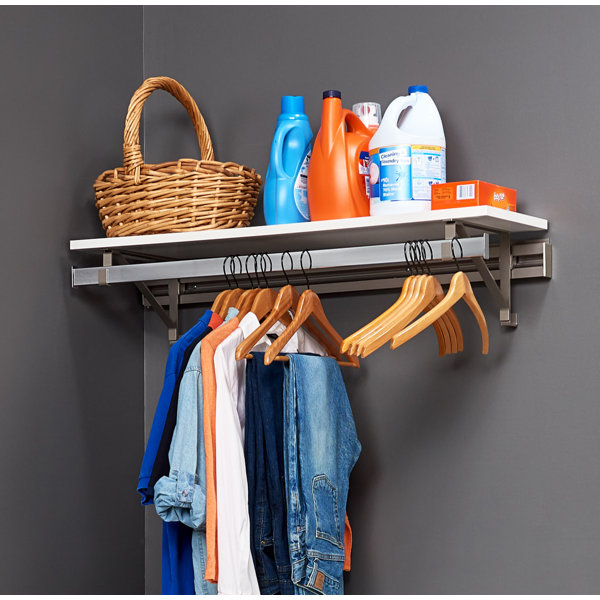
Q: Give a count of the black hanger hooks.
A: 12